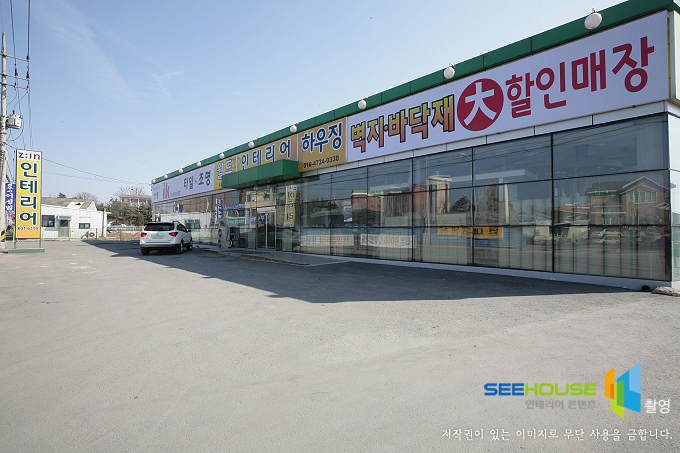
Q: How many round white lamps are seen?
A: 10